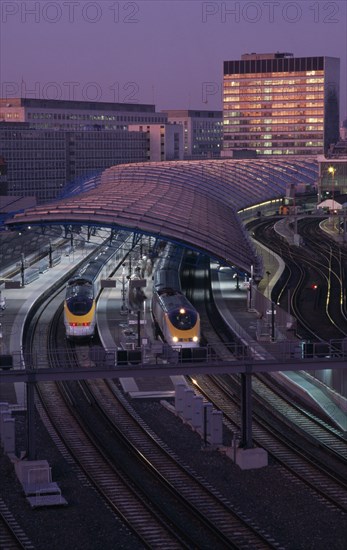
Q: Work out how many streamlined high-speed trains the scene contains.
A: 2